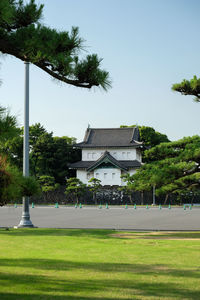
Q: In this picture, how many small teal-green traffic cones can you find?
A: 14